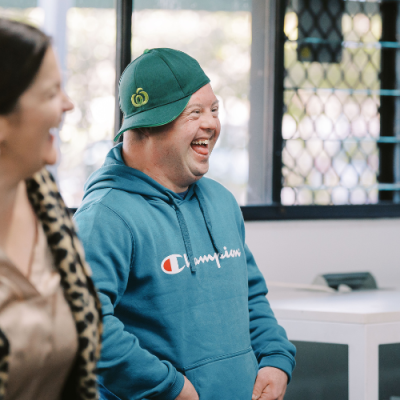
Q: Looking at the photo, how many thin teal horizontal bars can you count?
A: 4